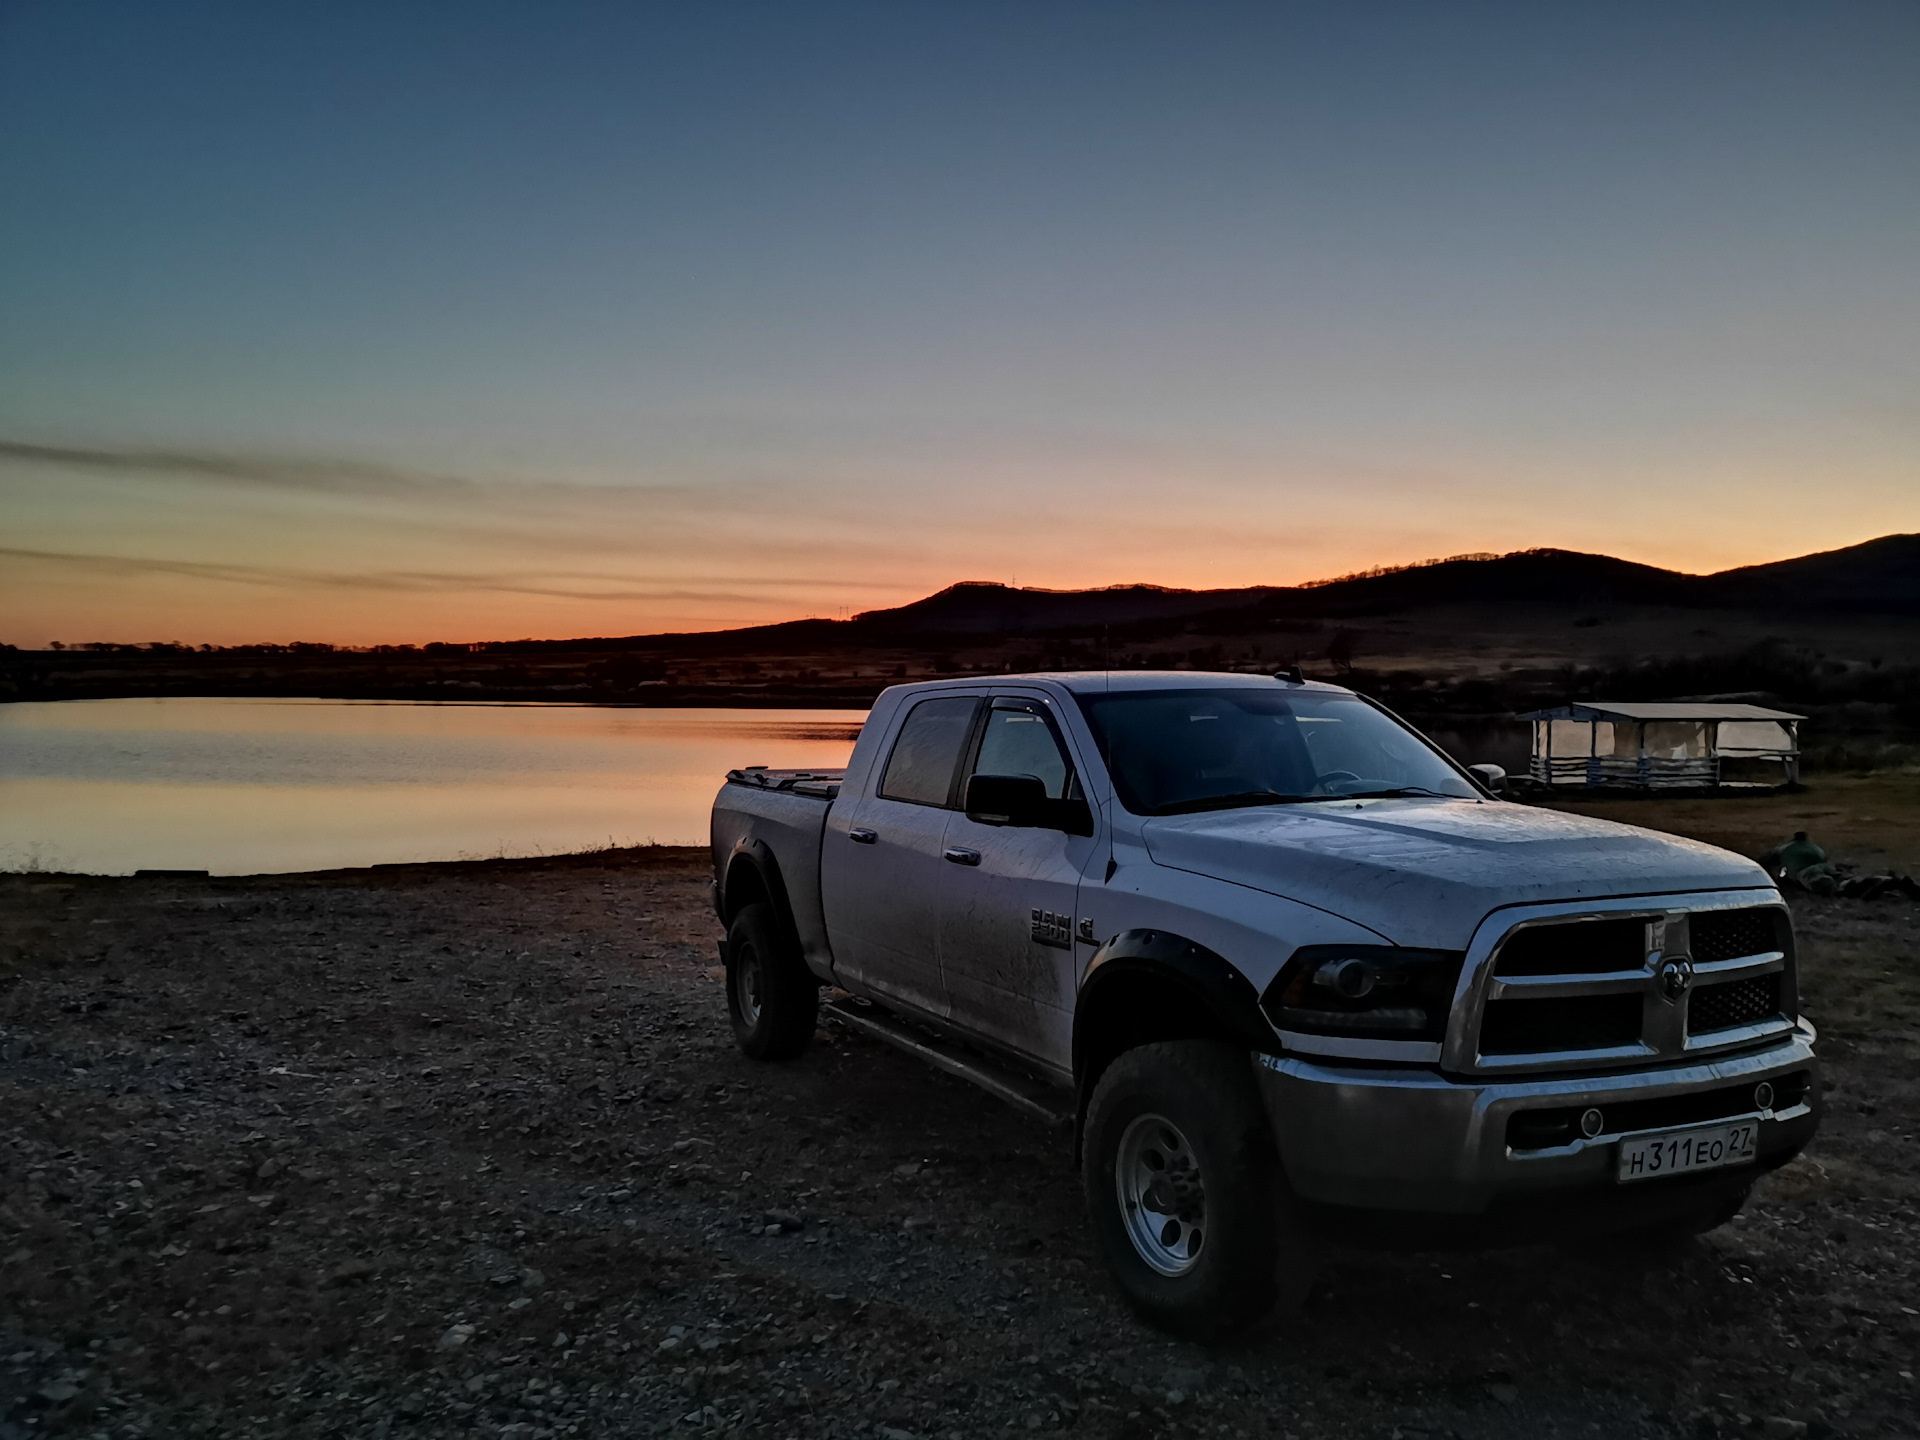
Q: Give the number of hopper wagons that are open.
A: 0